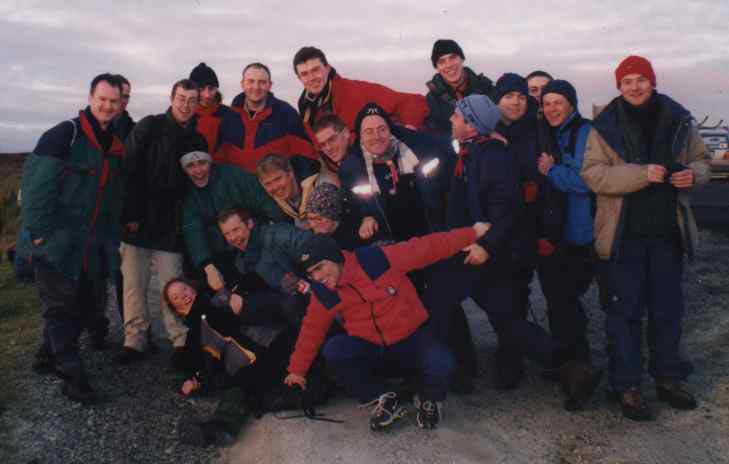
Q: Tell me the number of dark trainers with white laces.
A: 2